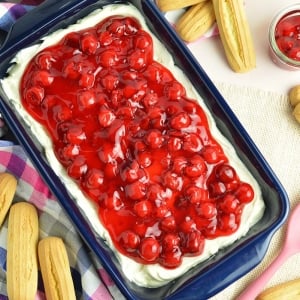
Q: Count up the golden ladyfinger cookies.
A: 9